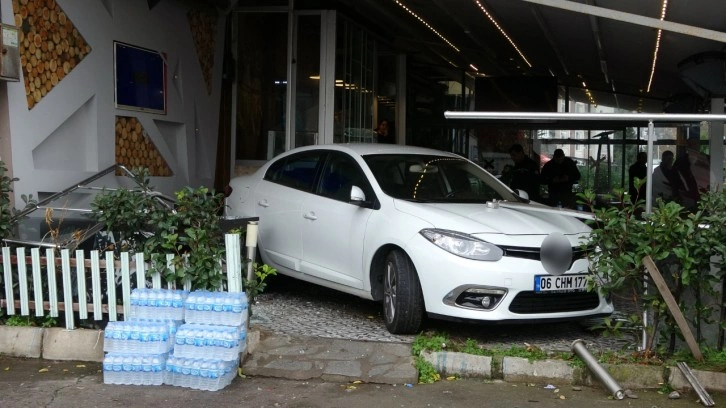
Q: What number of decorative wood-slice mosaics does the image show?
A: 3